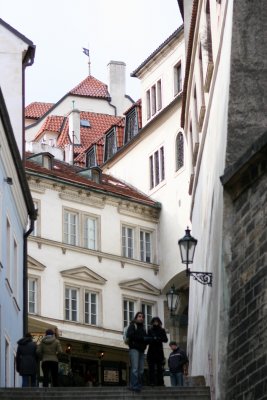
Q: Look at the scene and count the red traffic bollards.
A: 0